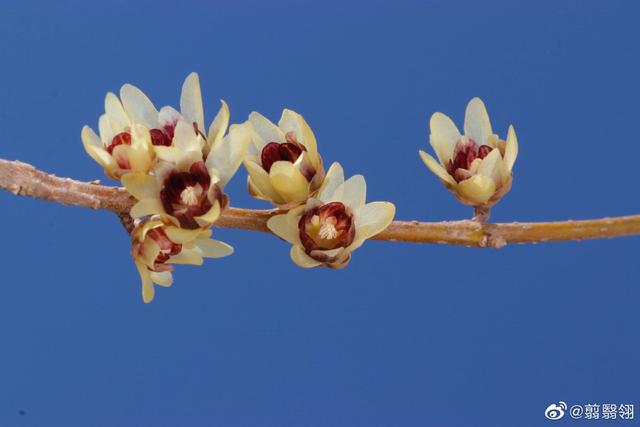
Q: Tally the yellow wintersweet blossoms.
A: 7